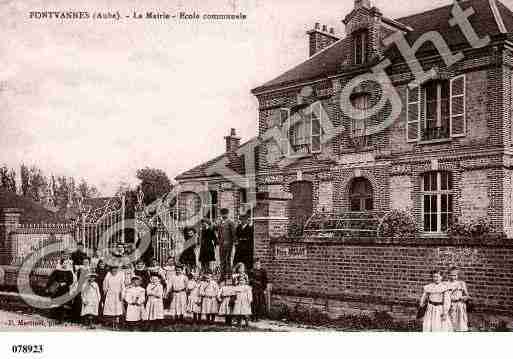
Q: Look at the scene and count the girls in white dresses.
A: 11